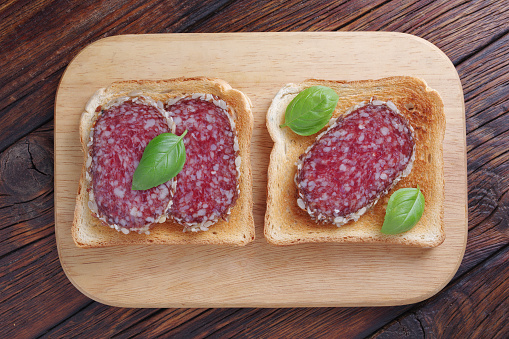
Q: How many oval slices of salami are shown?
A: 3